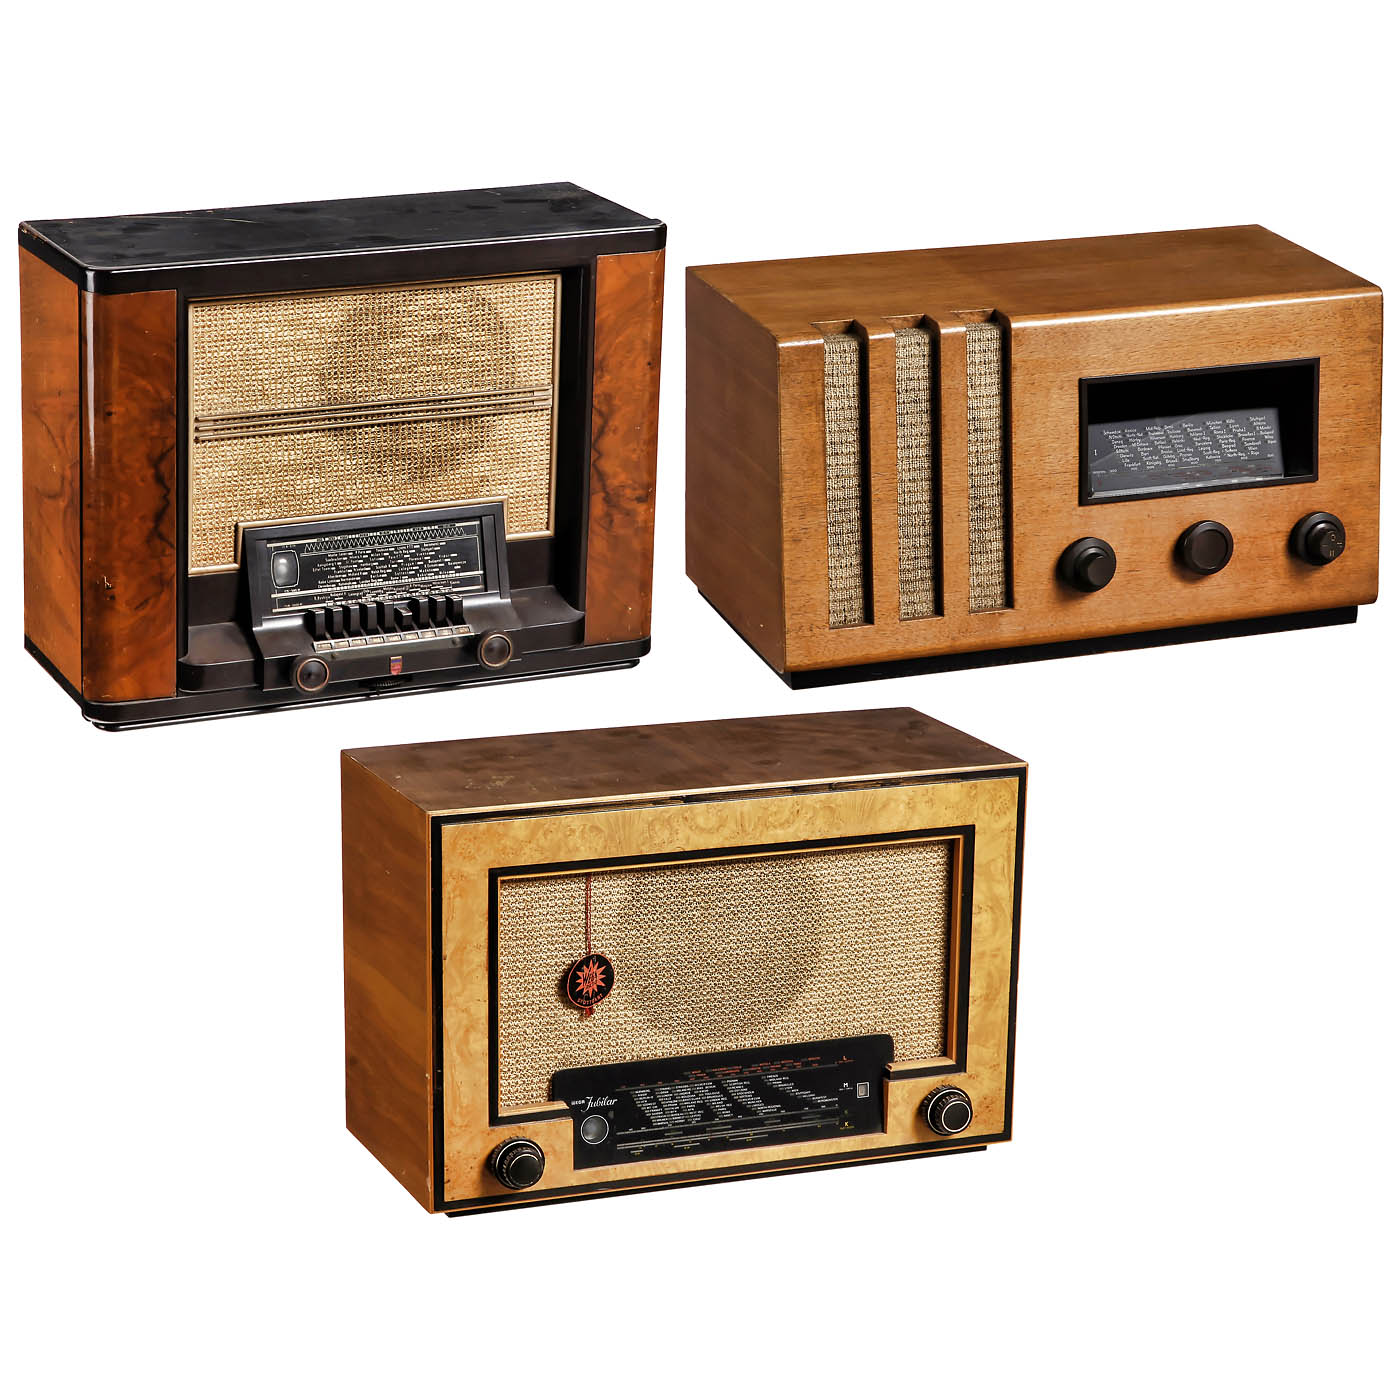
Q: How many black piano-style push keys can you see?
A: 9